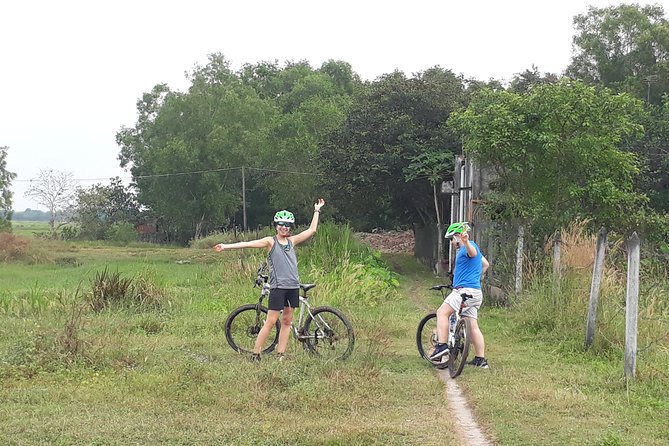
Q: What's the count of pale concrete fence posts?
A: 4